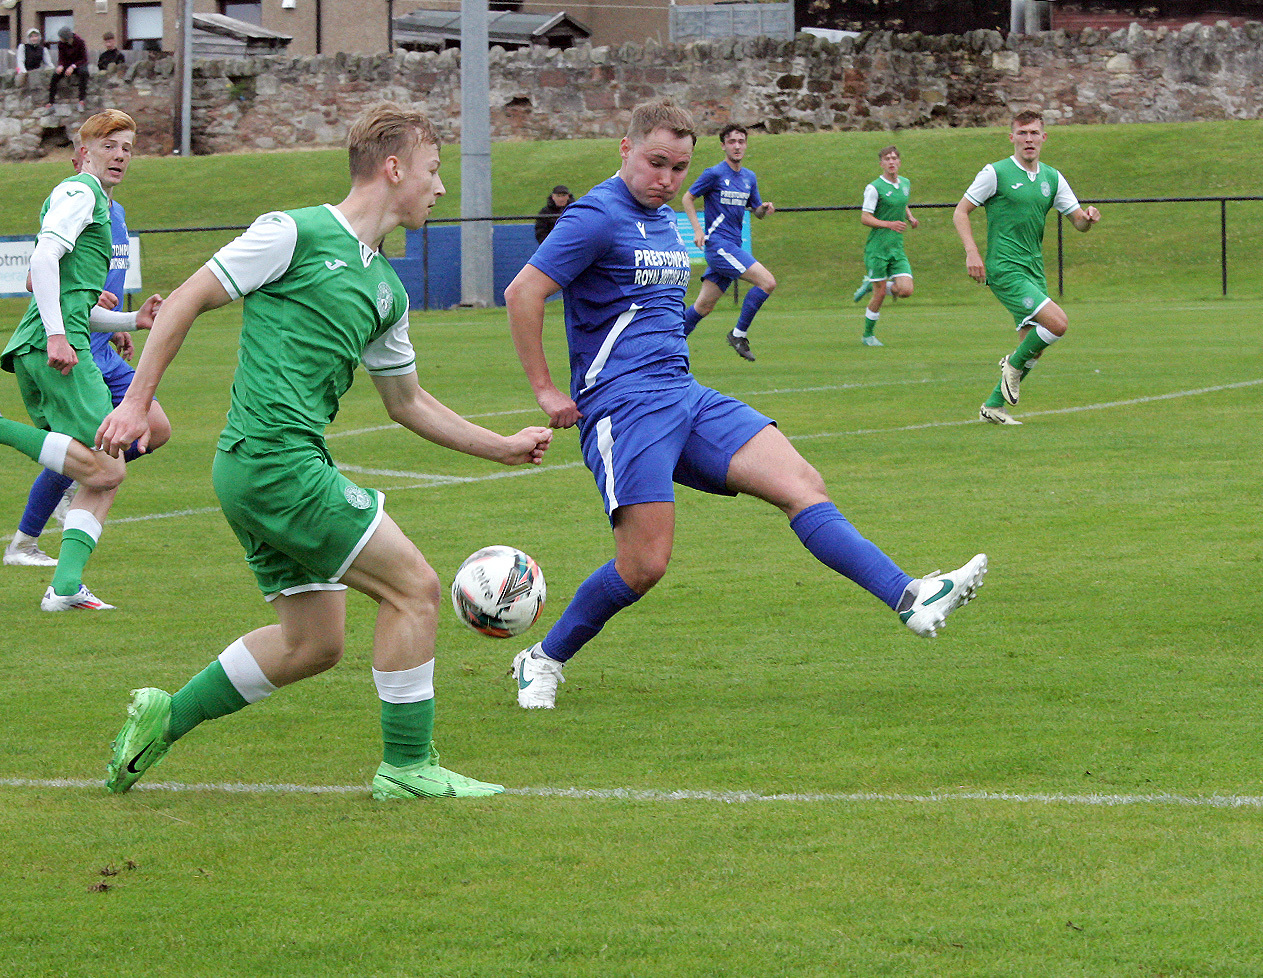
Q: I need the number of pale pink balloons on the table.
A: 0